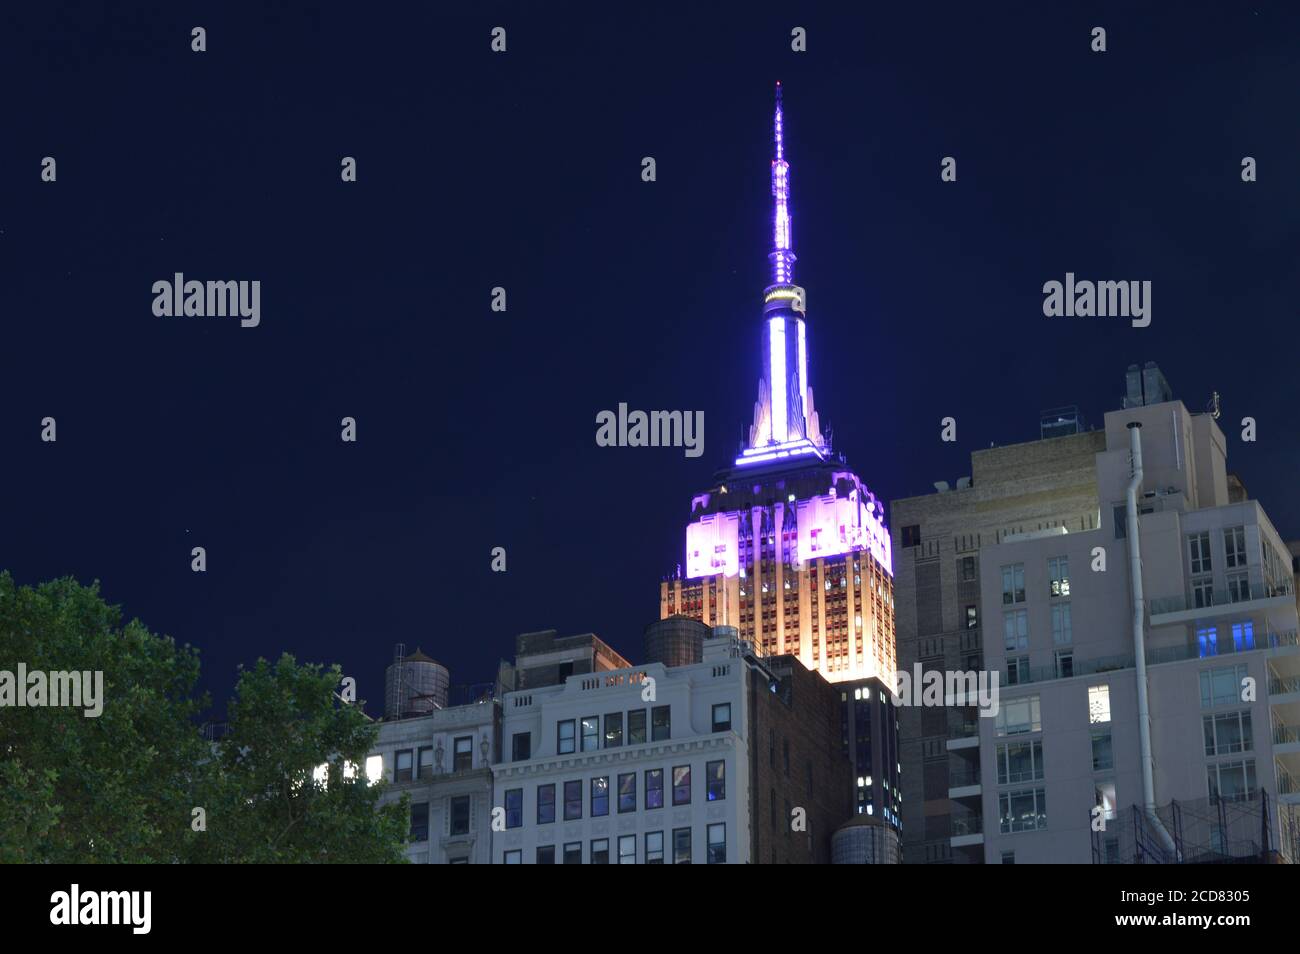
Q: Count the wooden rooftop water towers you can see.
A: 3